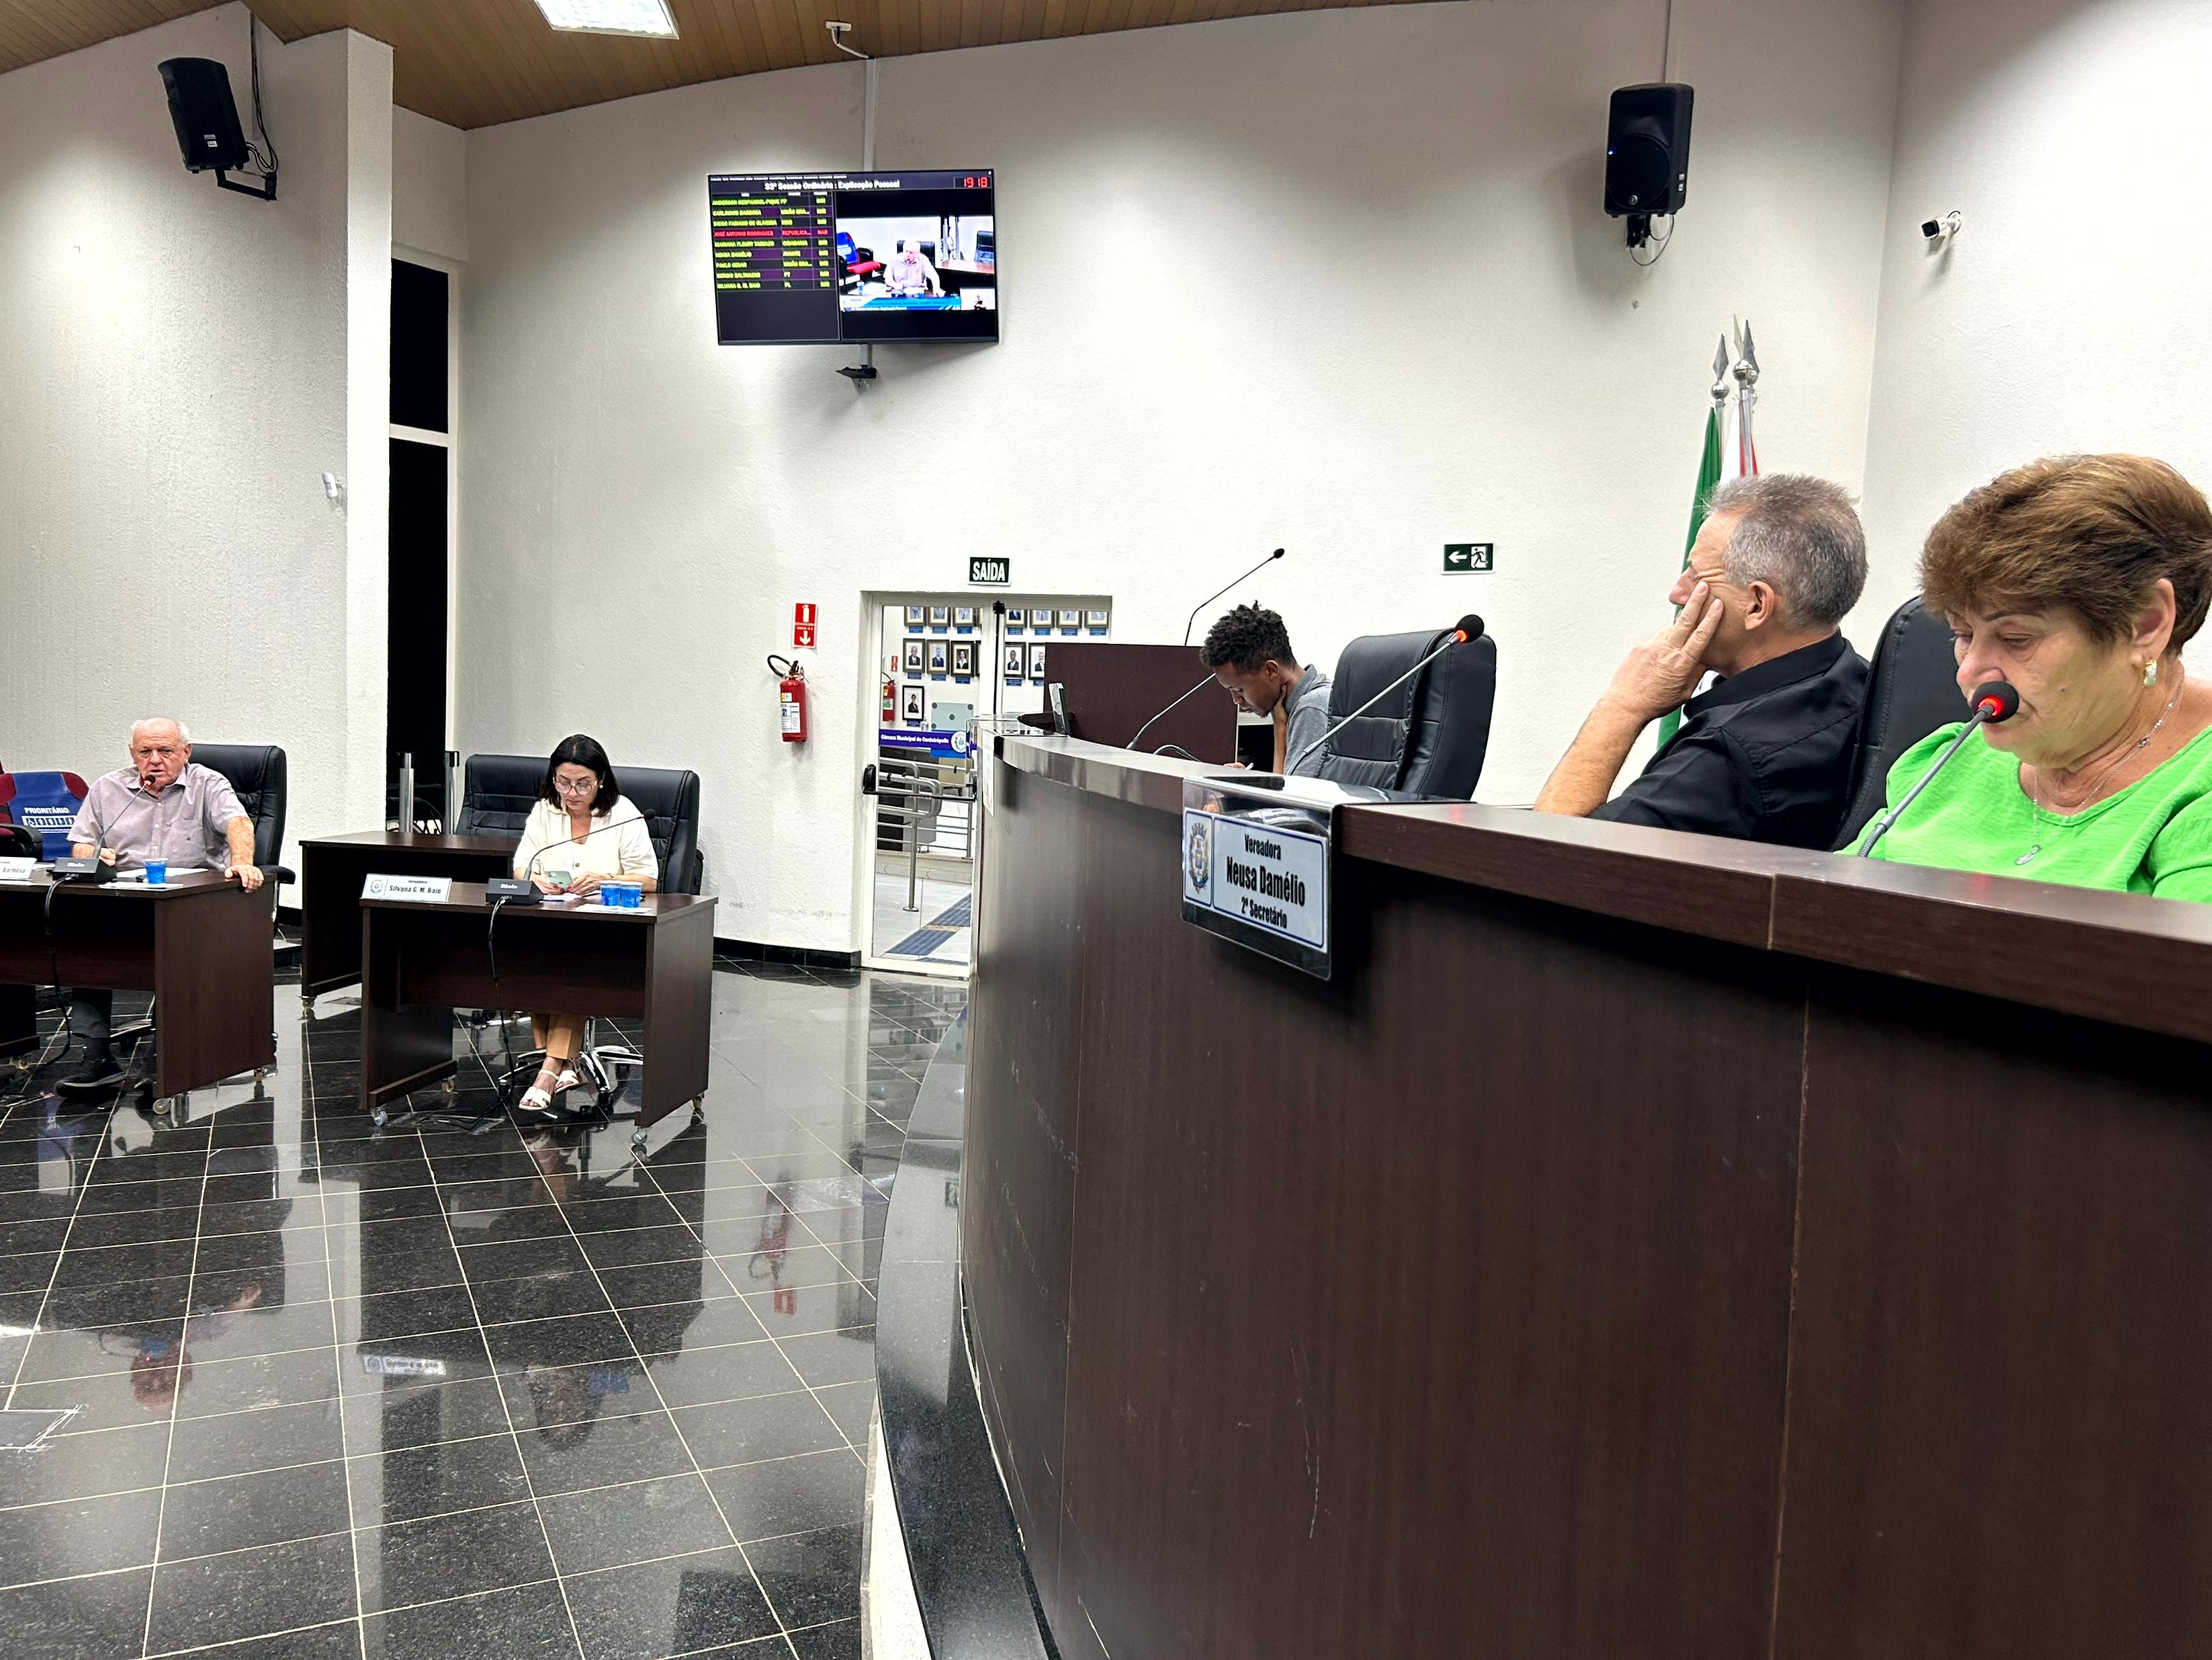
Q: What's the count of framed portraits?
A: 13